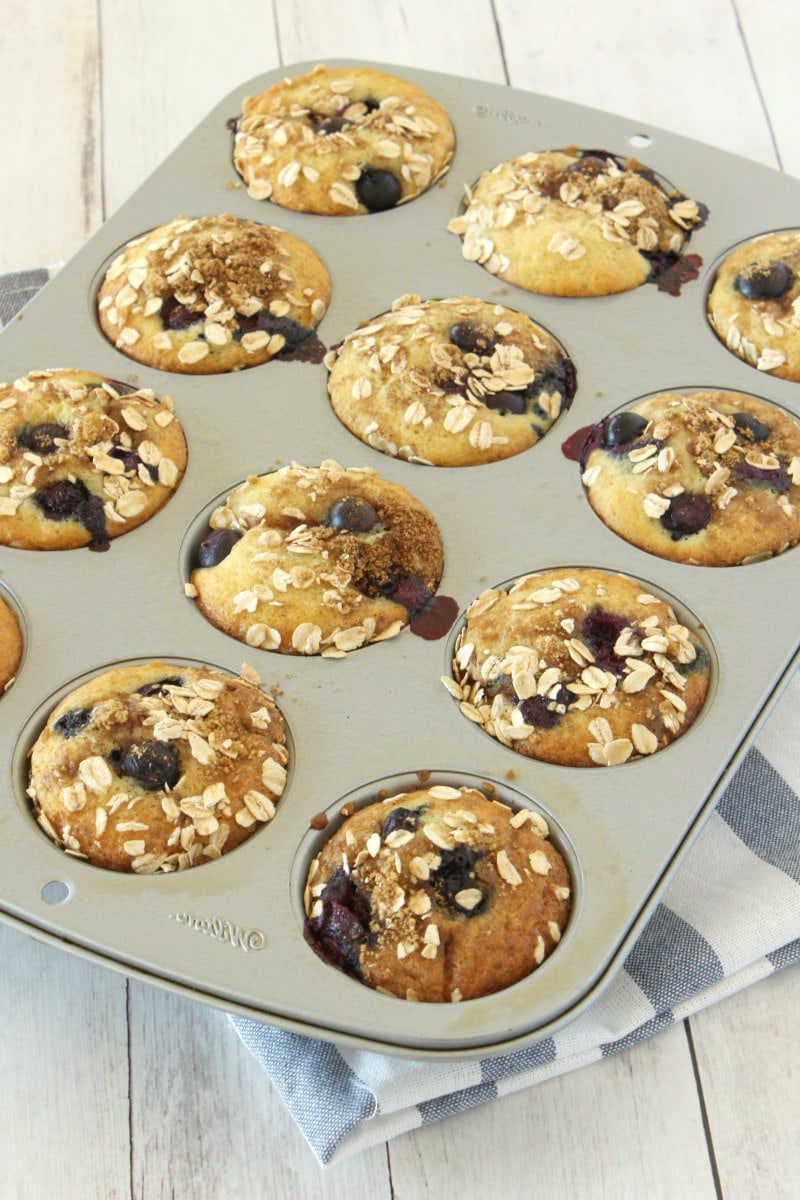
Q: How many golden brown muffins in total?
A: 12